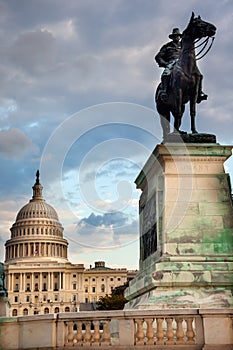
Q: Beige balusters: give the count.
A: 11